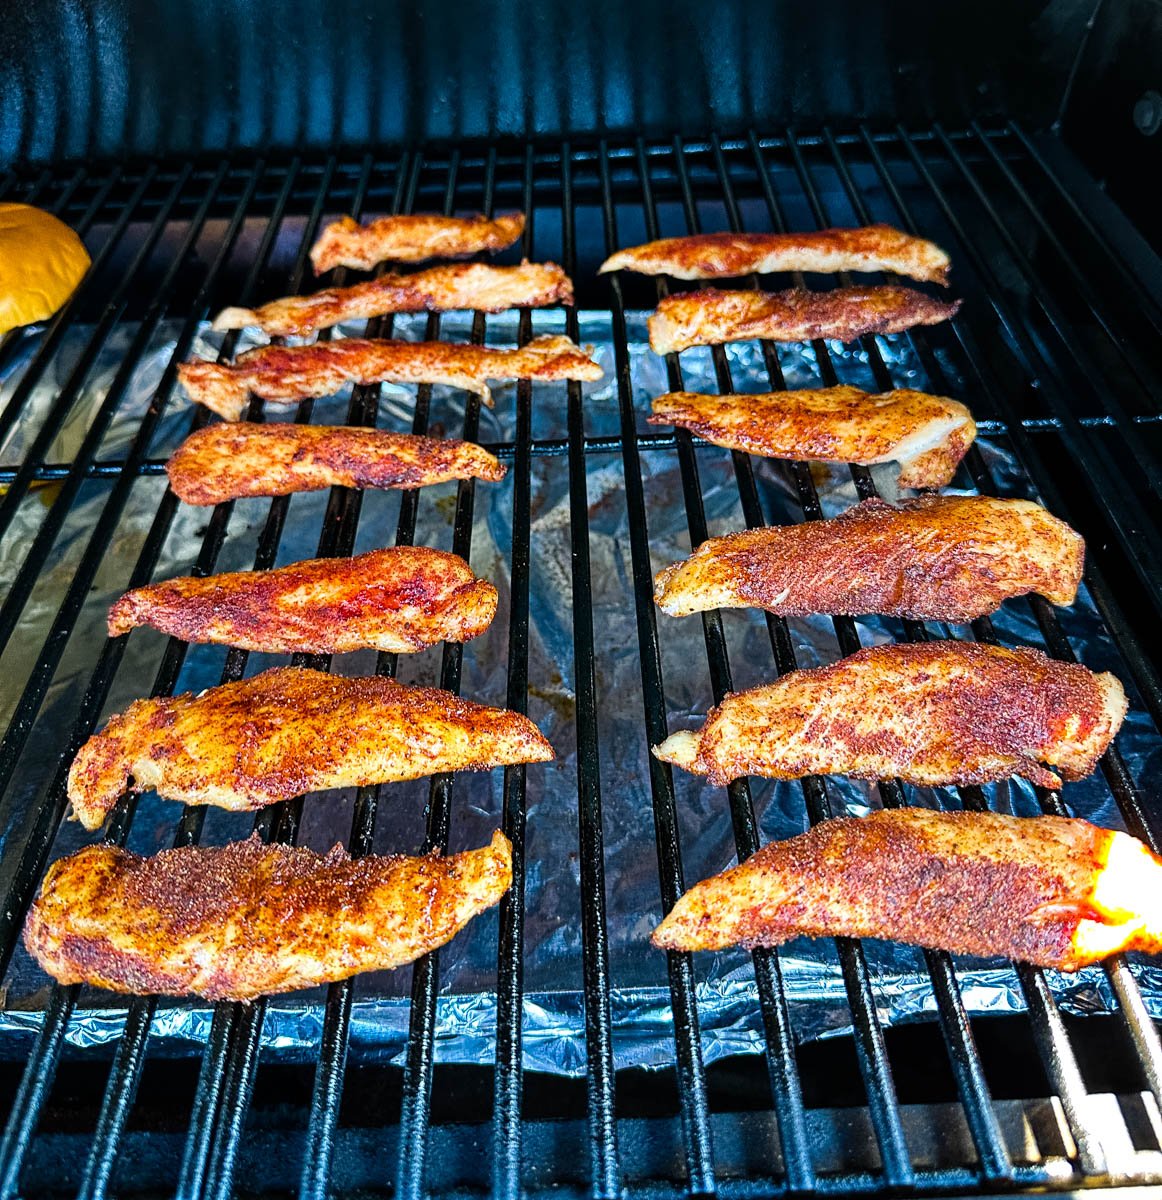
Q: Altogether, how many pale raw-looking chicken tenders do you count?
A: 0